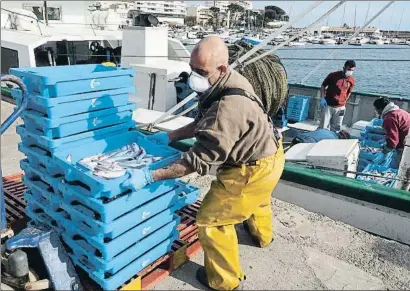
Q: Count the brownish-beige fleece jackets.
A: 1